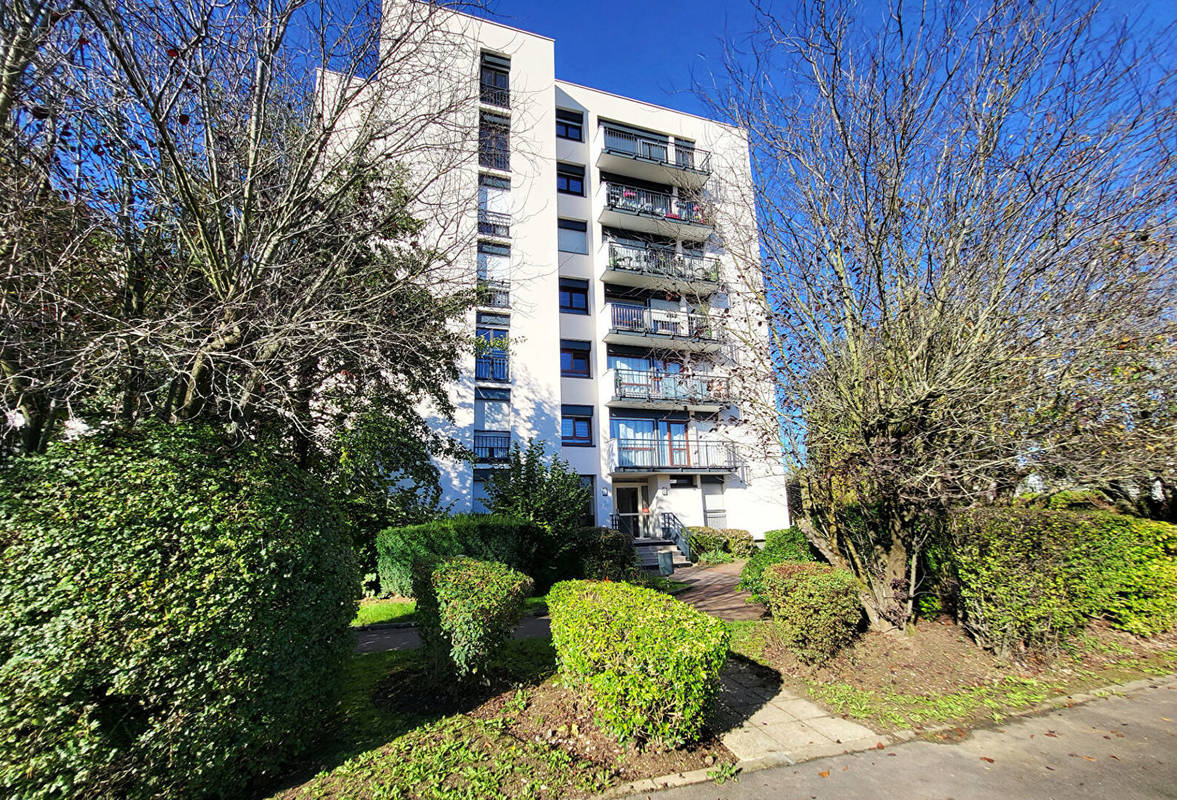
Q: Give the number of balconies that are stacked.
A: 6